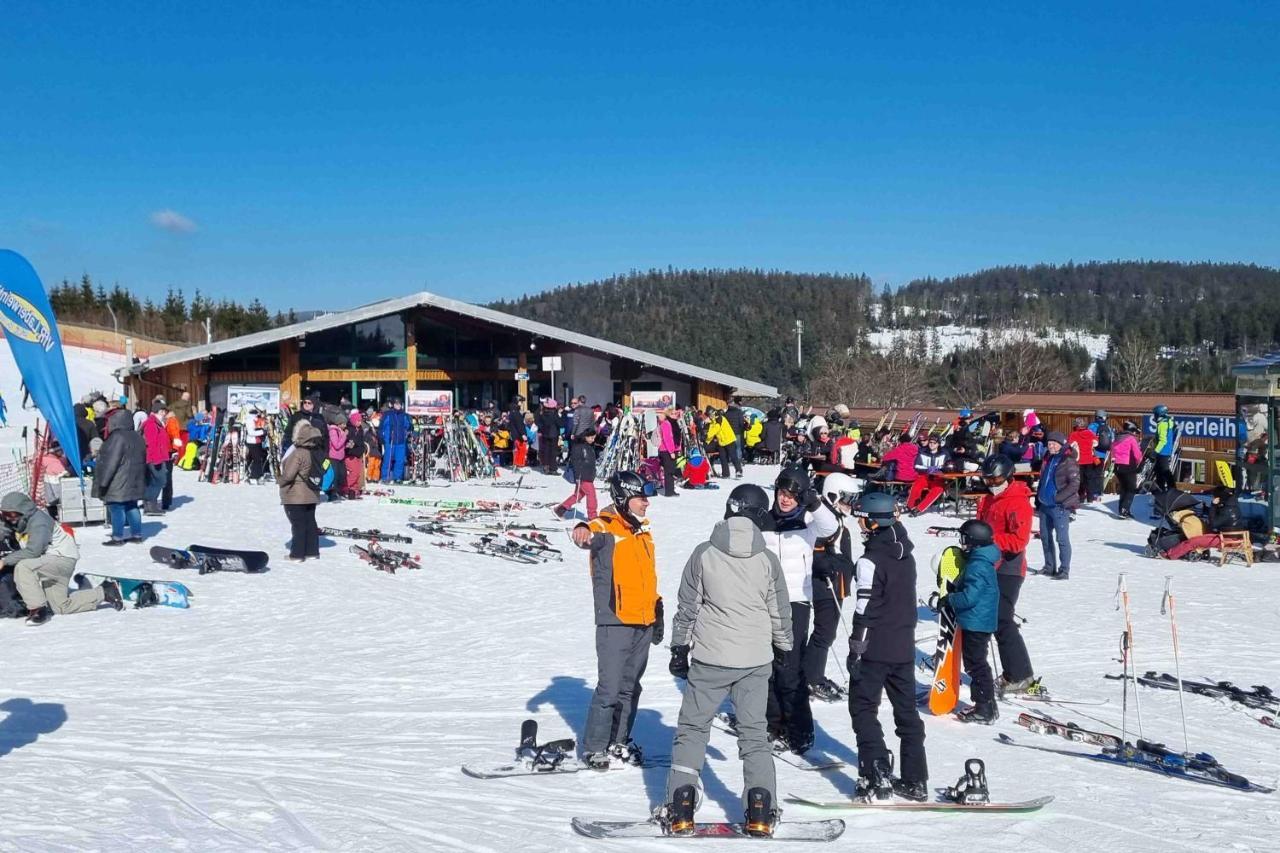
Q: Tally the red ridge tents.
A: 0